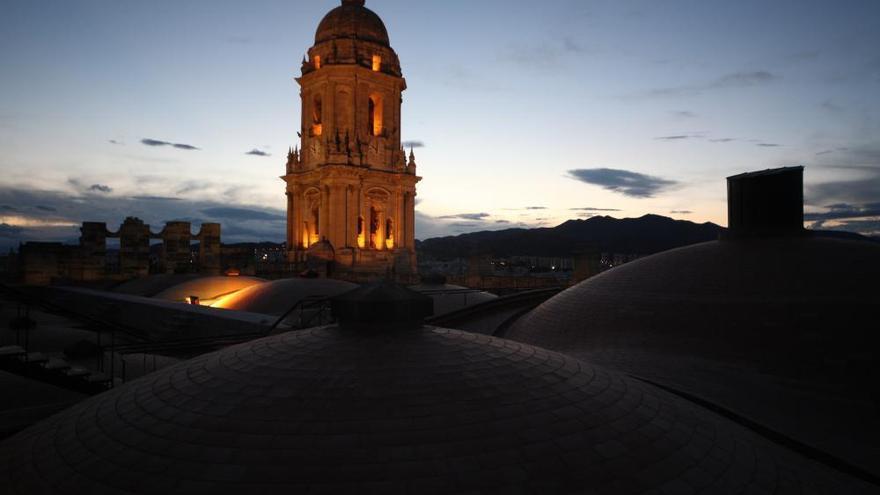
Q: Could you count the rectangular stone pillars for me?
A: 4